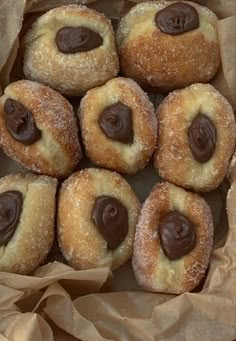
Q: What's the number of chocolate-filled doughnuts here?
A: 8